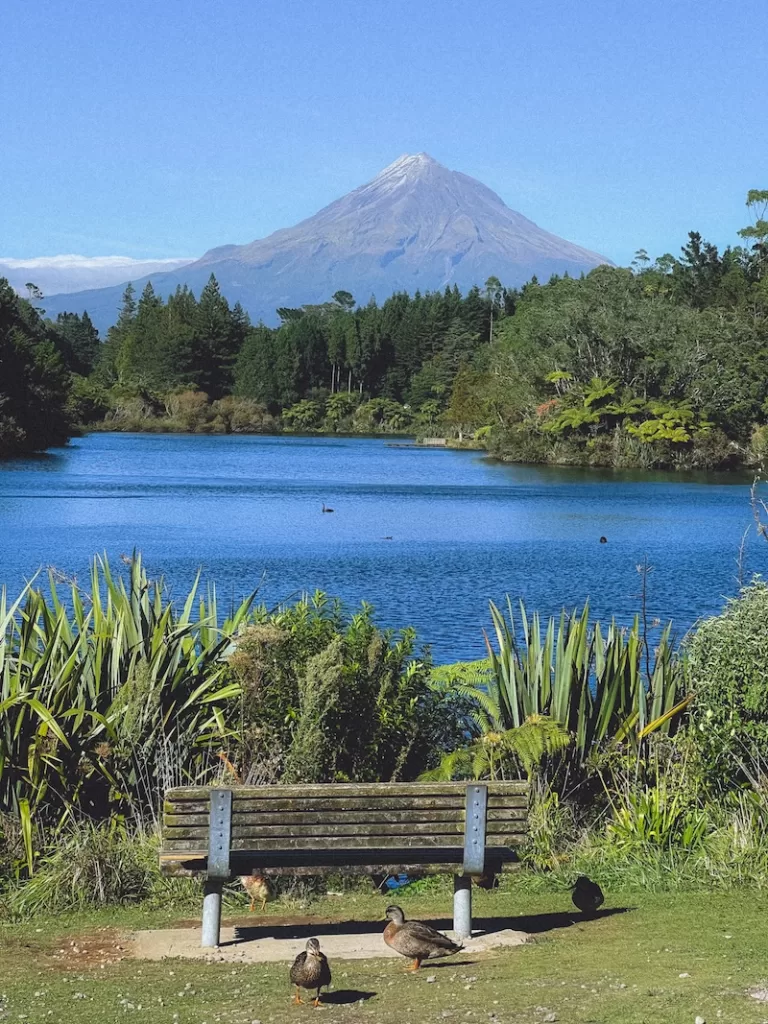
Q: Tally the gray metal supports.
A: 2